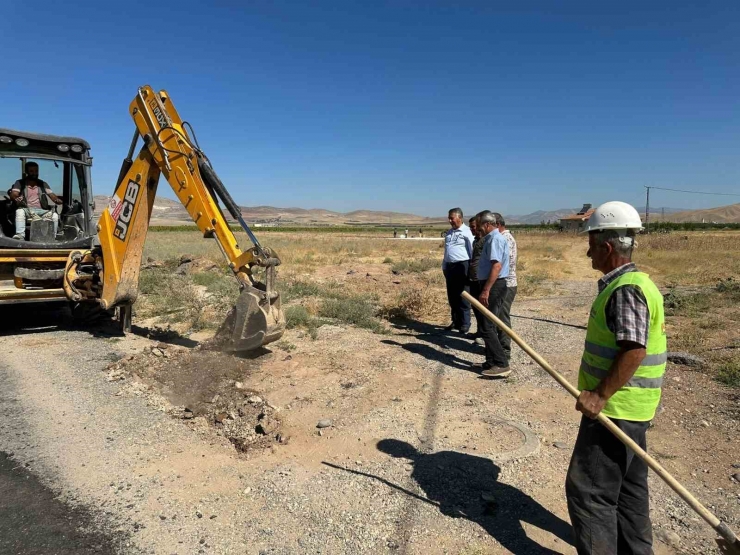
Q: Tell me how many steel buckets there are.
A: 1